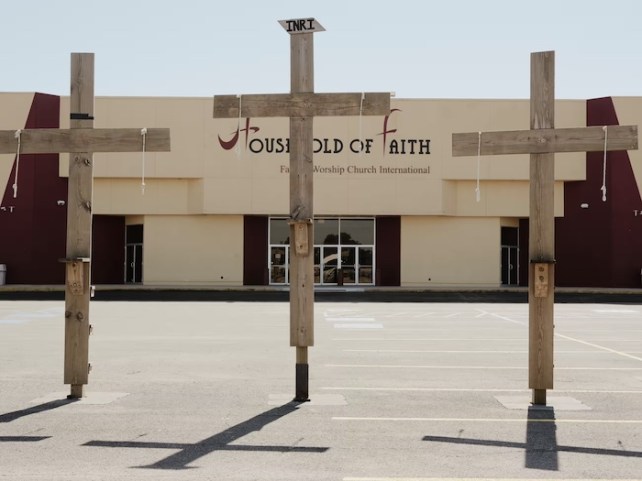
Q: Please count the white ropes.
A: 6